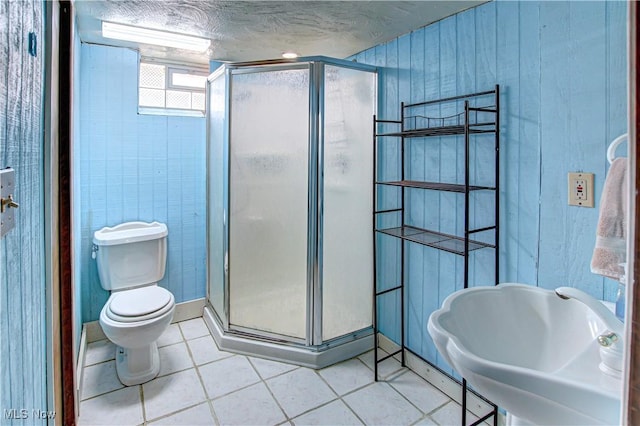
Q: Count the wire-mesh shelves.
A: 3